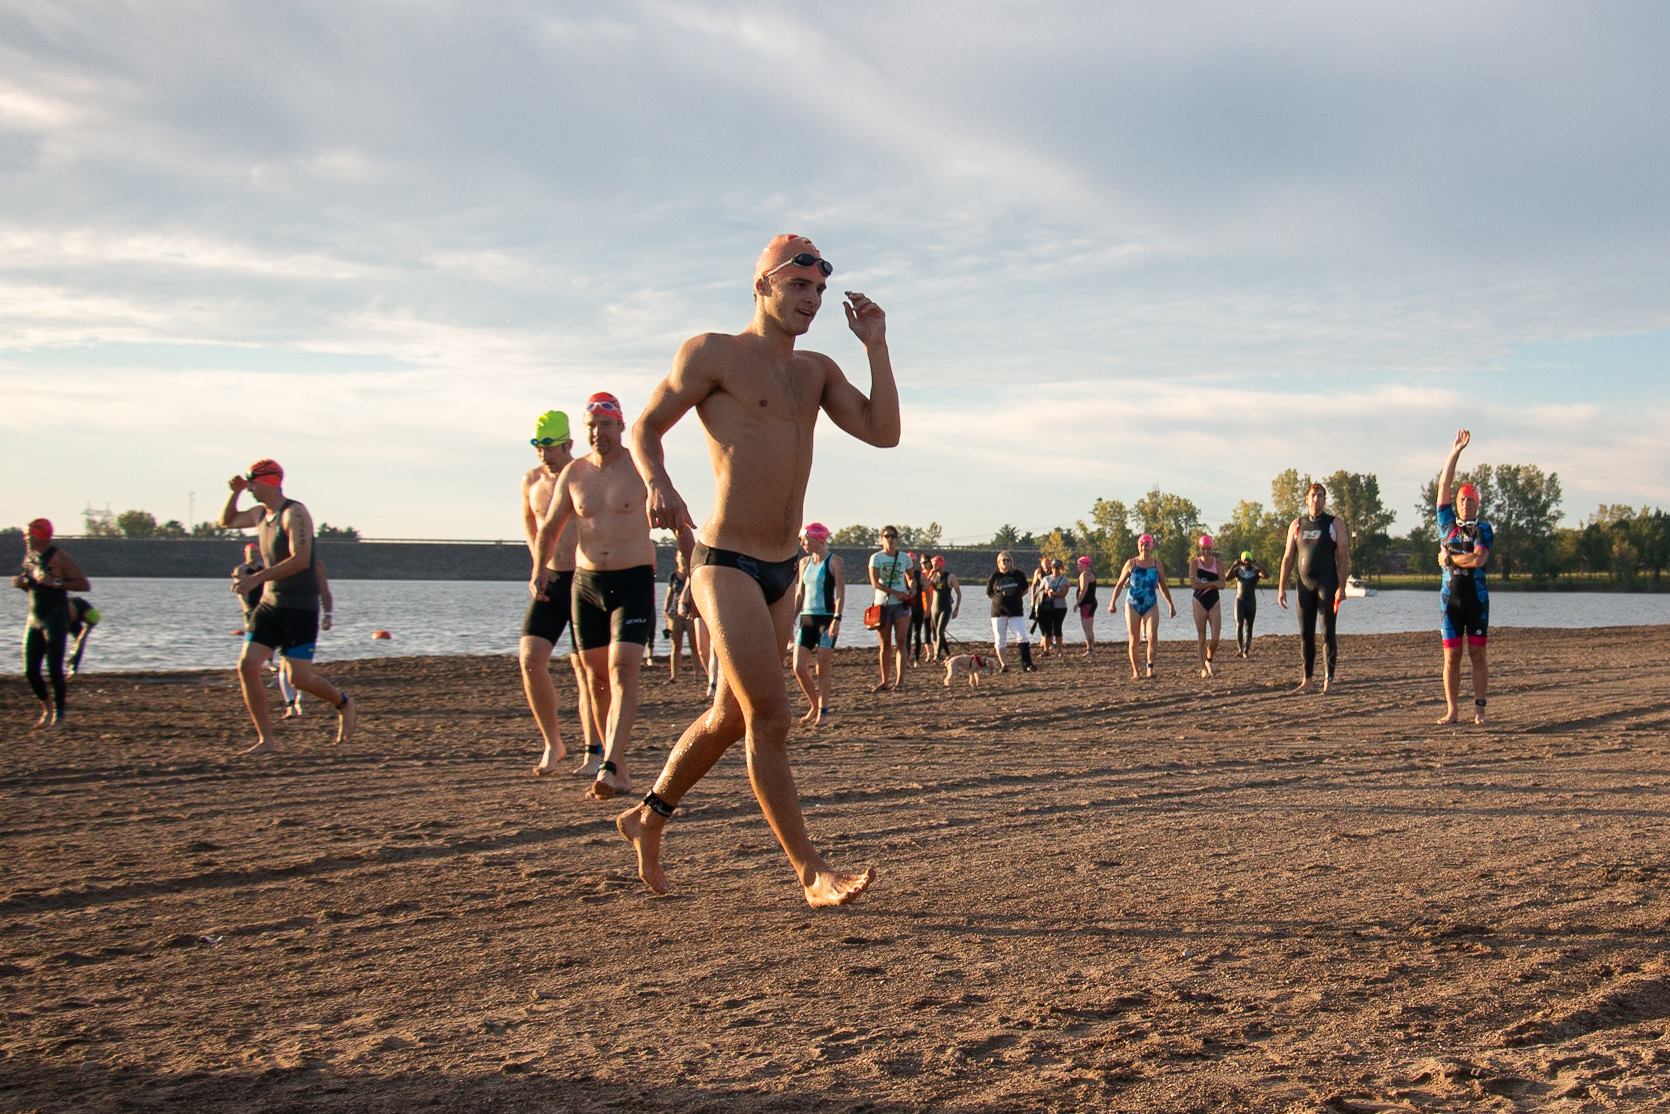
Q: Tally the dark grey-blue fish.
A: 0